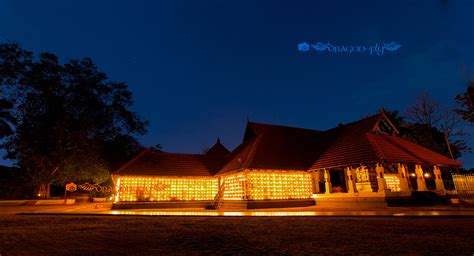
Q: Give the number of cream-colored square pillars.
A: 6